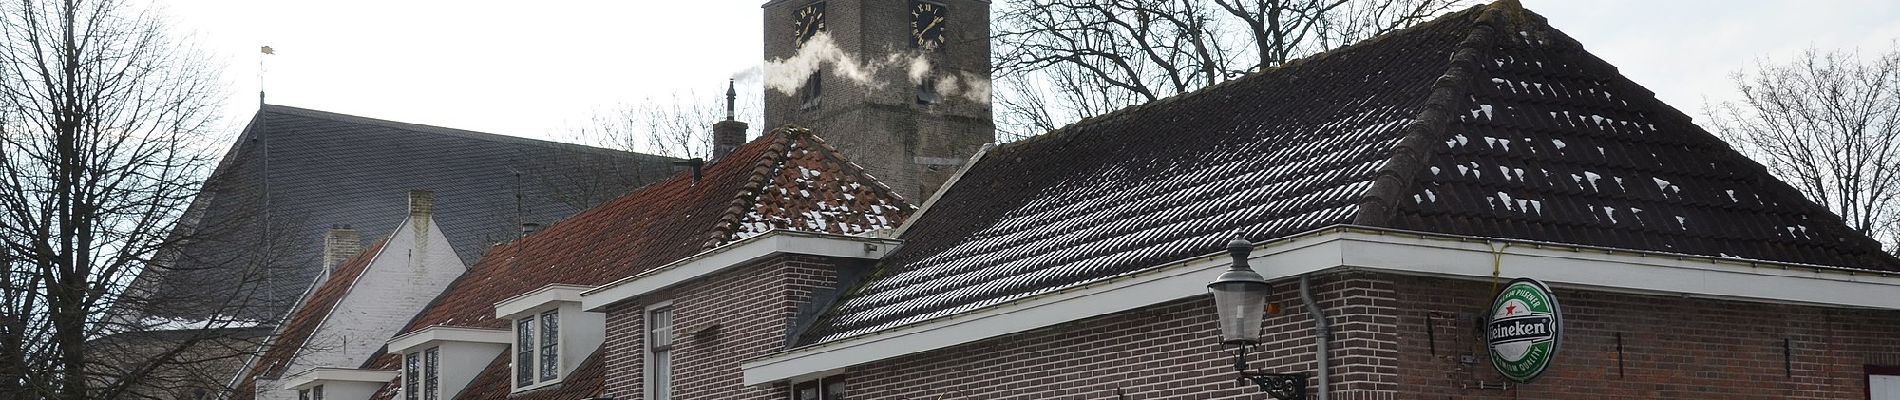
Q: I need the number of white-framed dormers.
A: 3